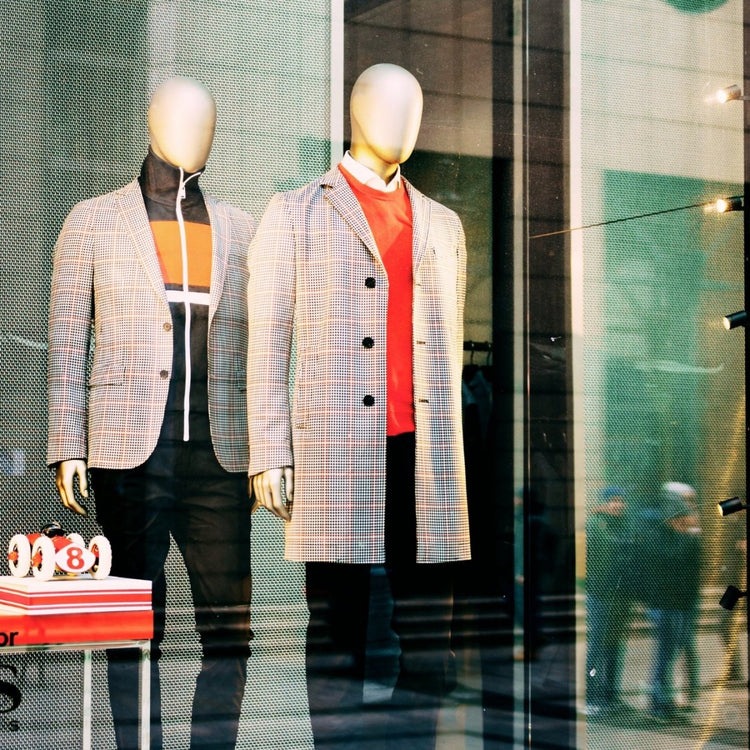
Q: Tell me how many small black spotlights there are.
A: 5